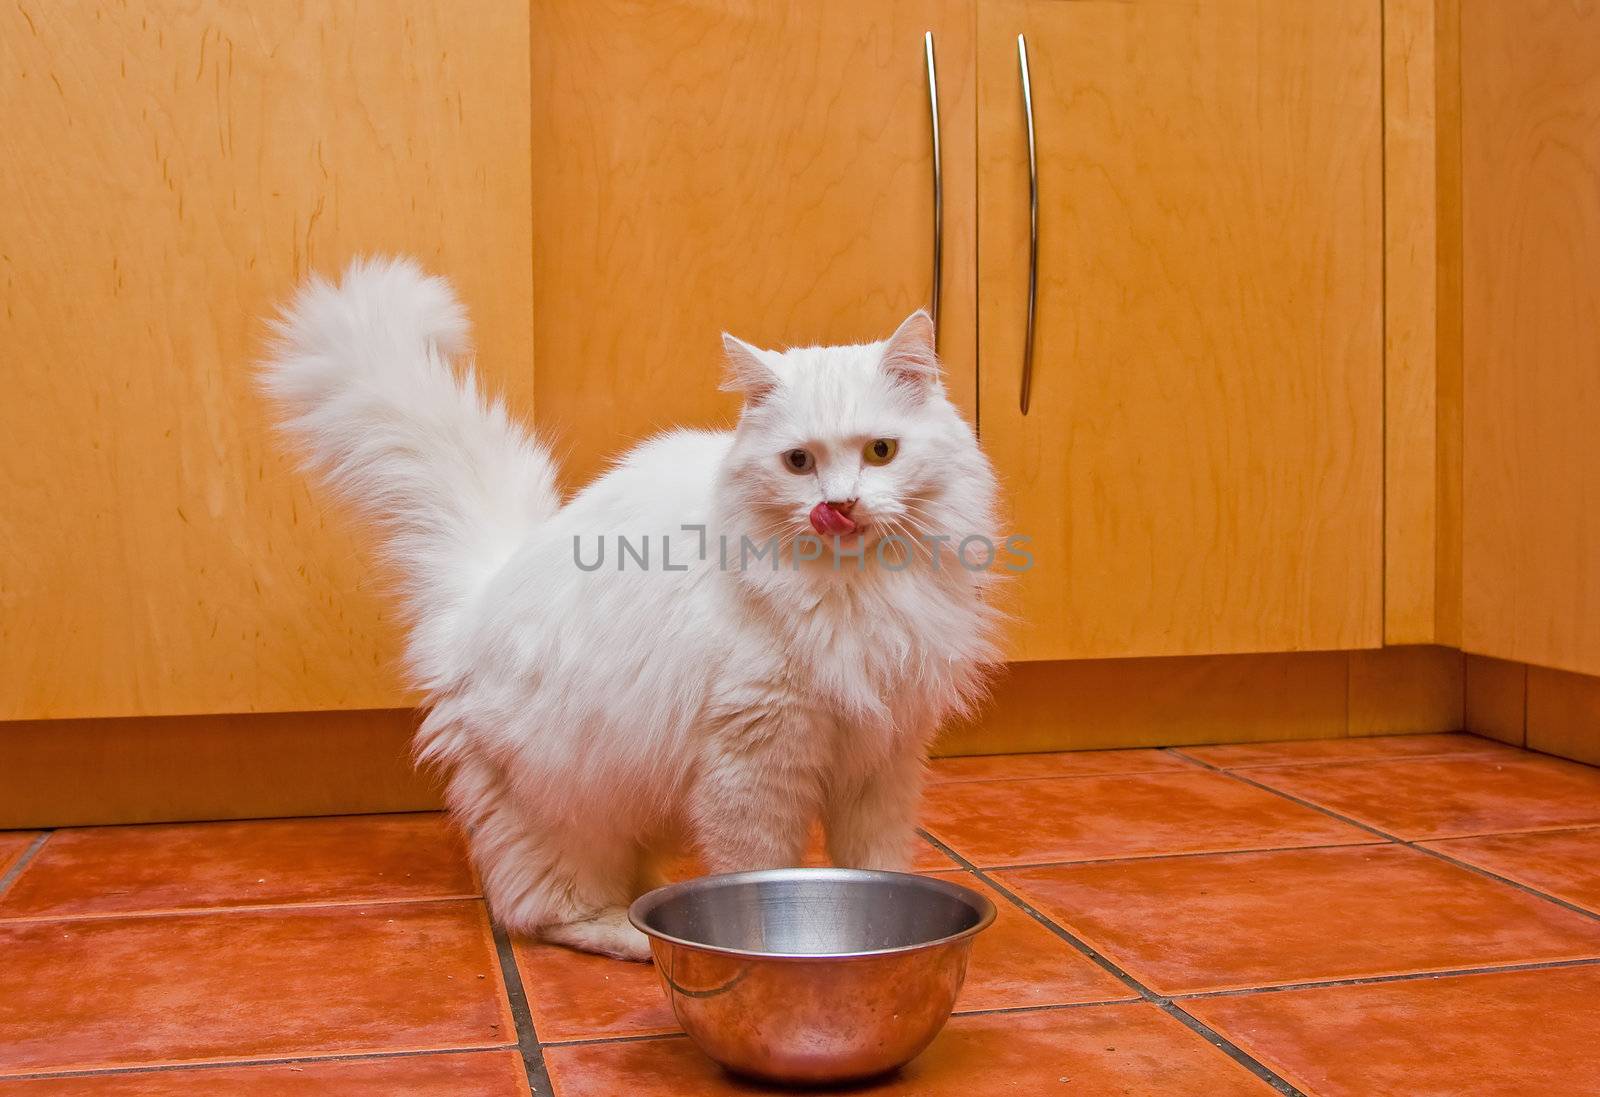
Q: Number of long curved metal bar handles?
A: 2